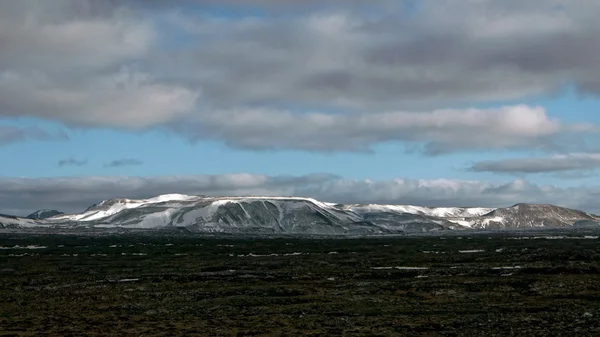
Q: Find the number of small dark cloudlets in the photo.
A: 2